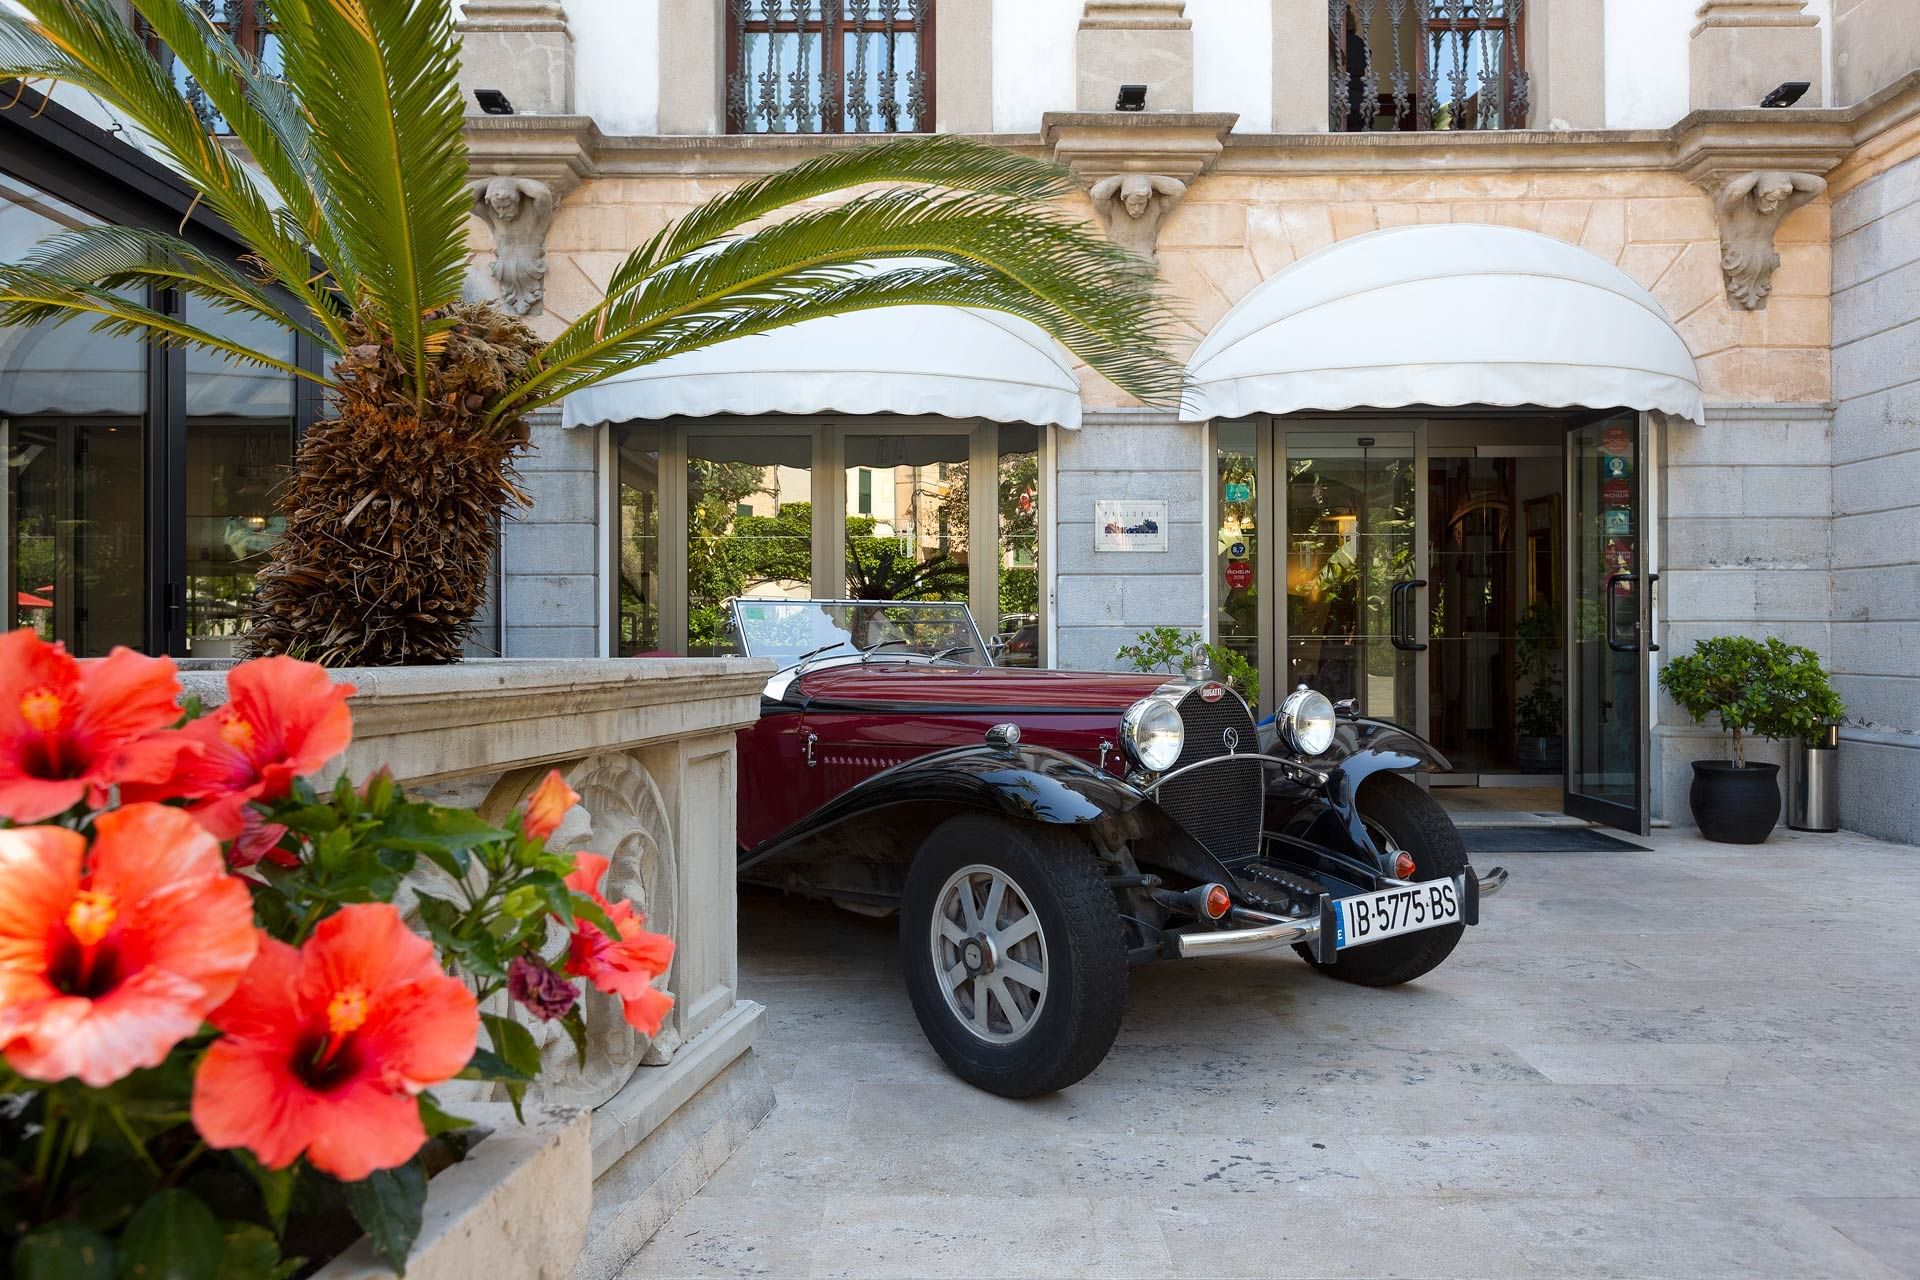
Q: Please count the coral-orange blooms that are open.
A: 5